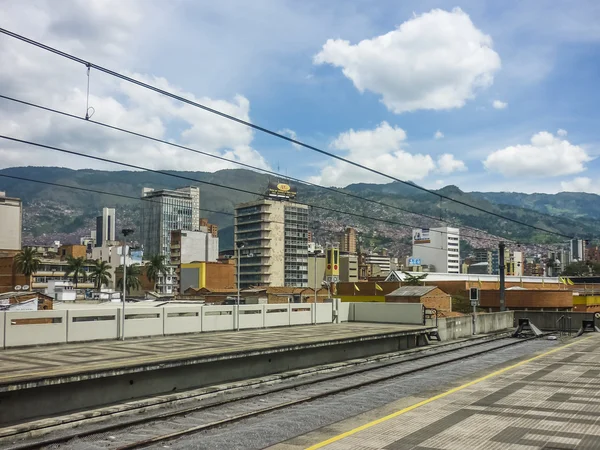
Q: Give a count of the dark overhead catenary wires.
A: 4